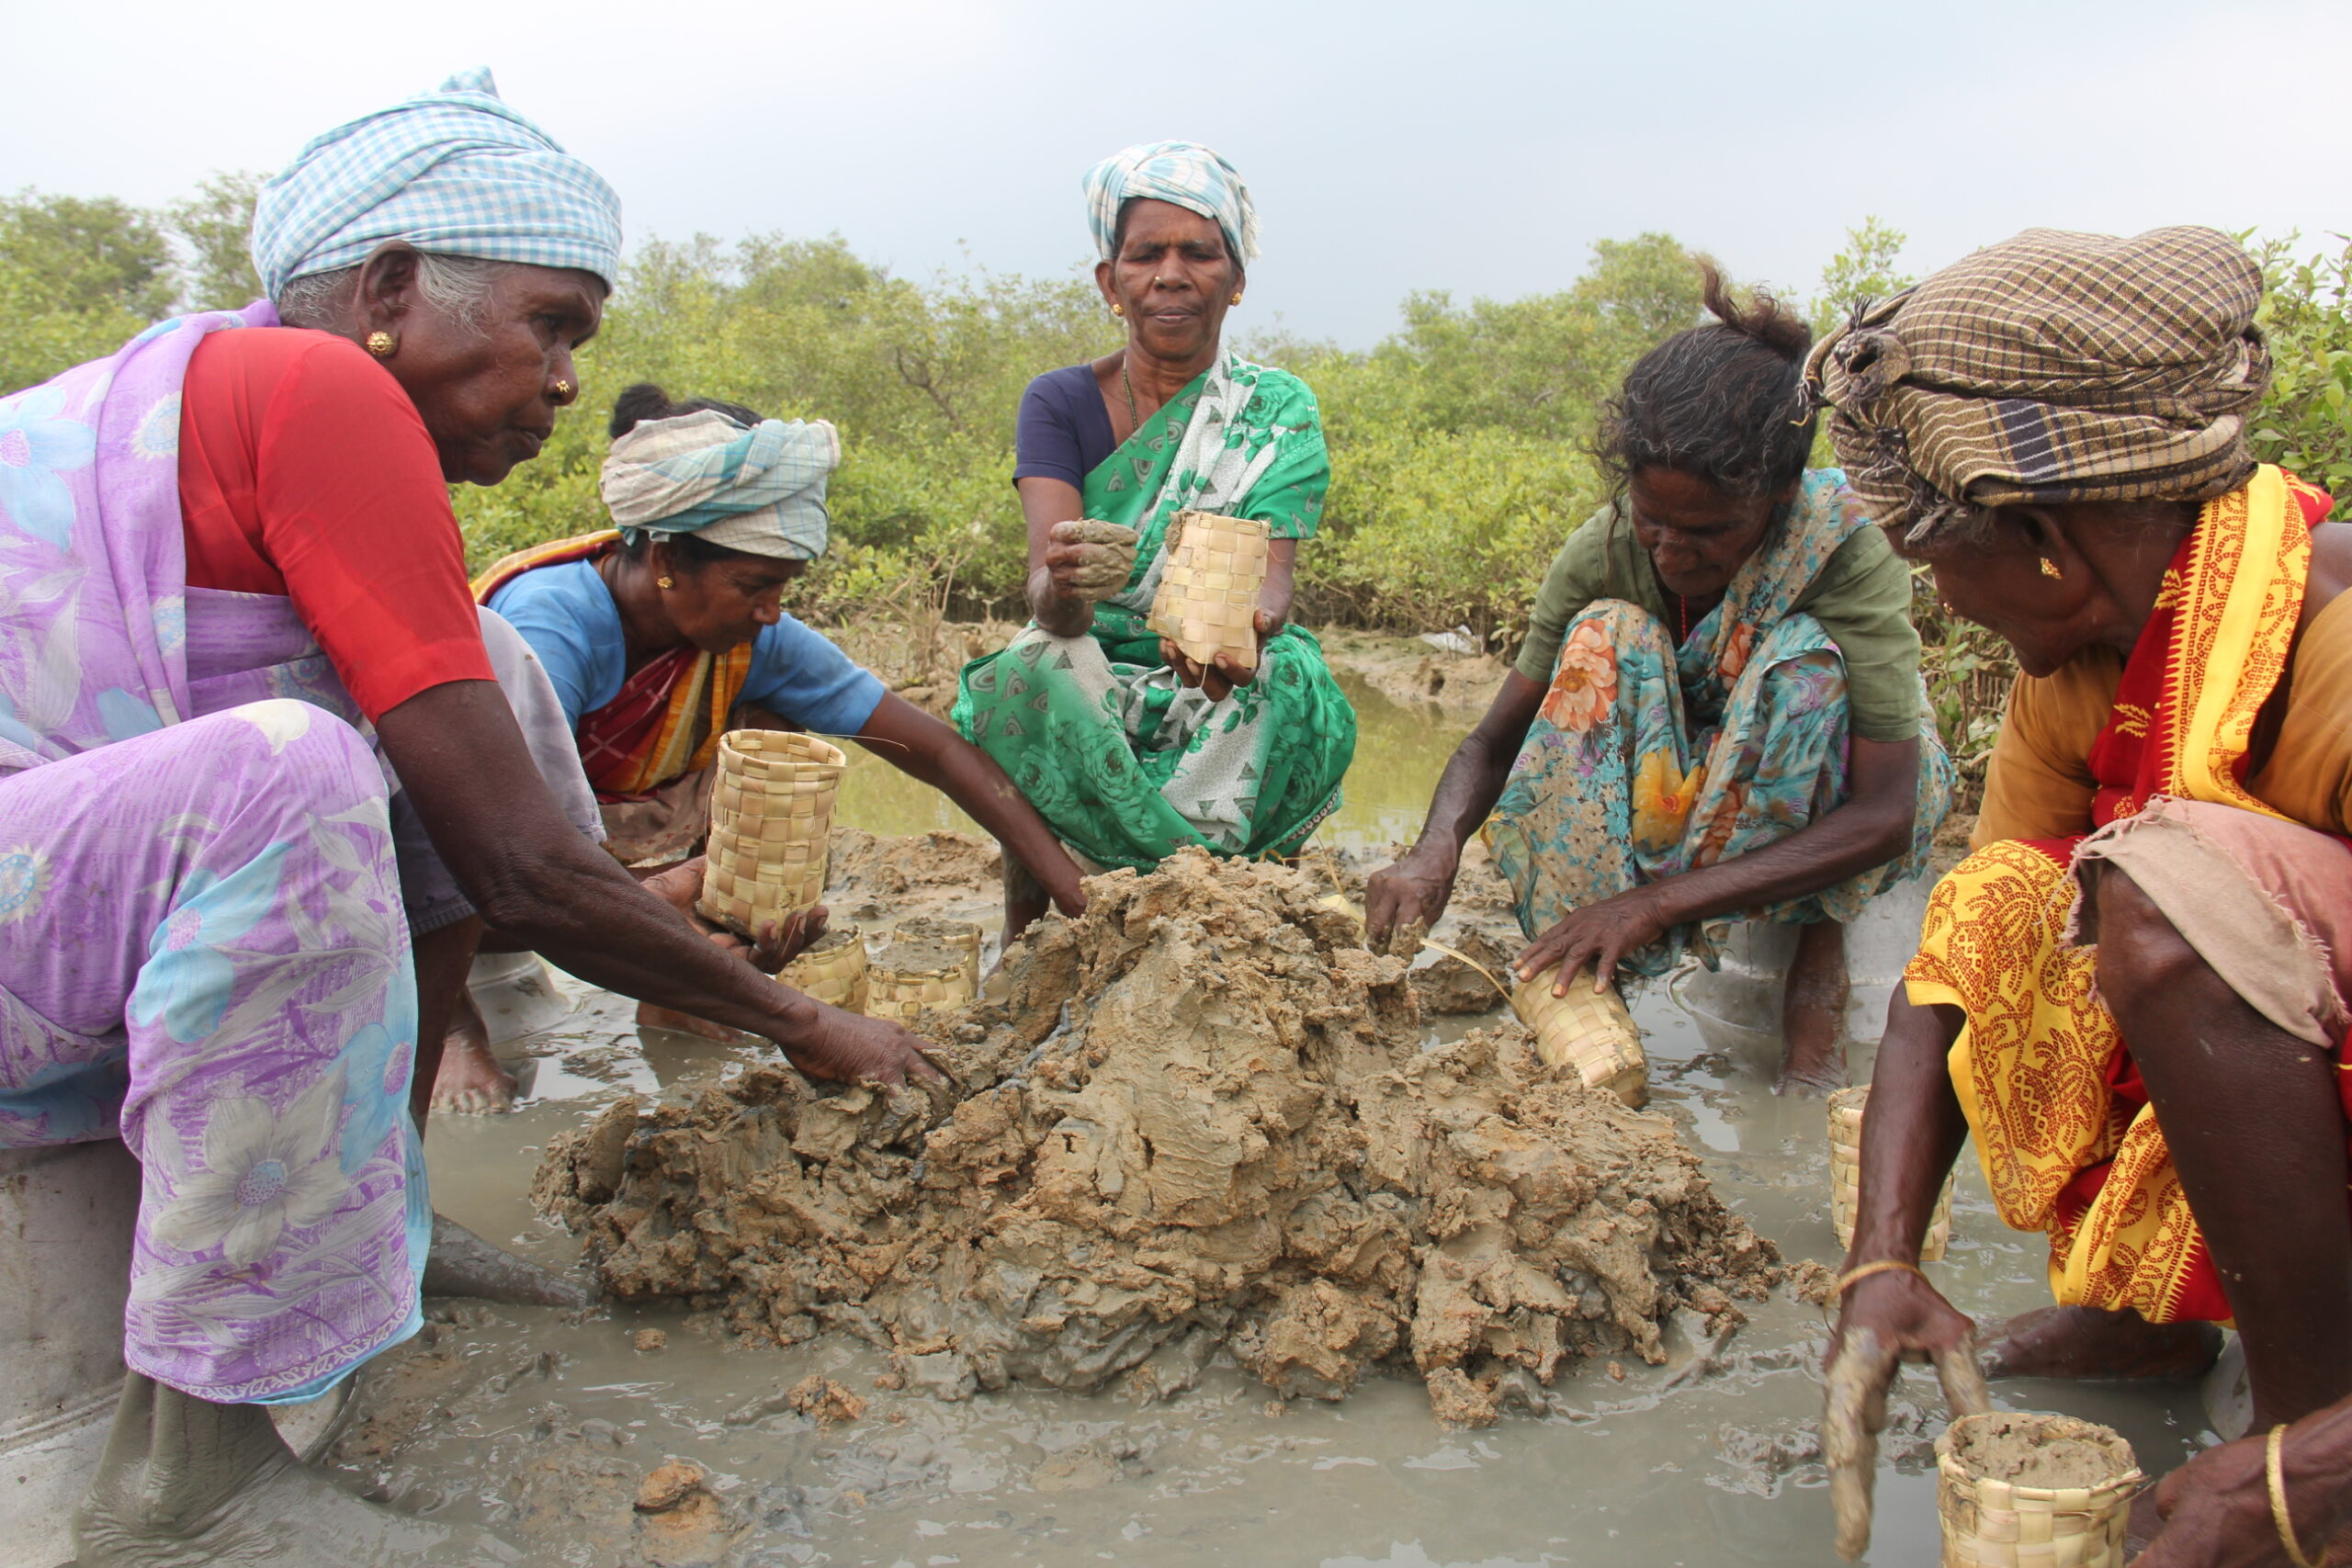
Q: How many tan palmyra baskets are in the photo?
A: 8